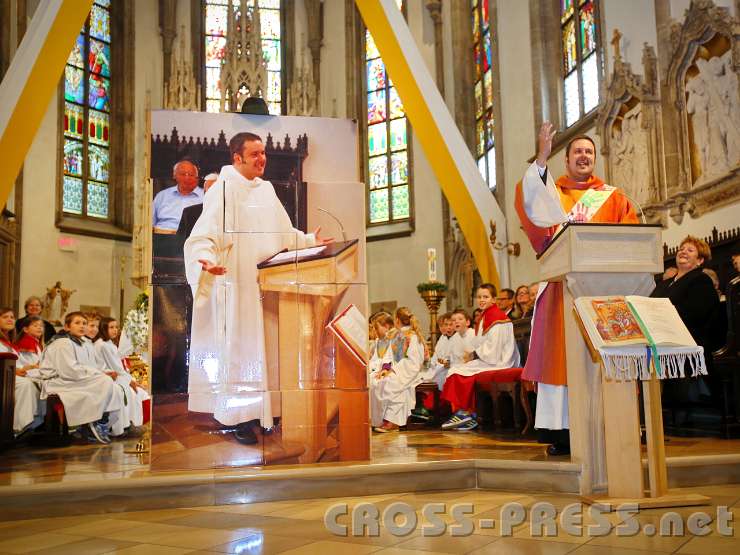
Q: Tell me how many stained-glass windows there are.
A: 5